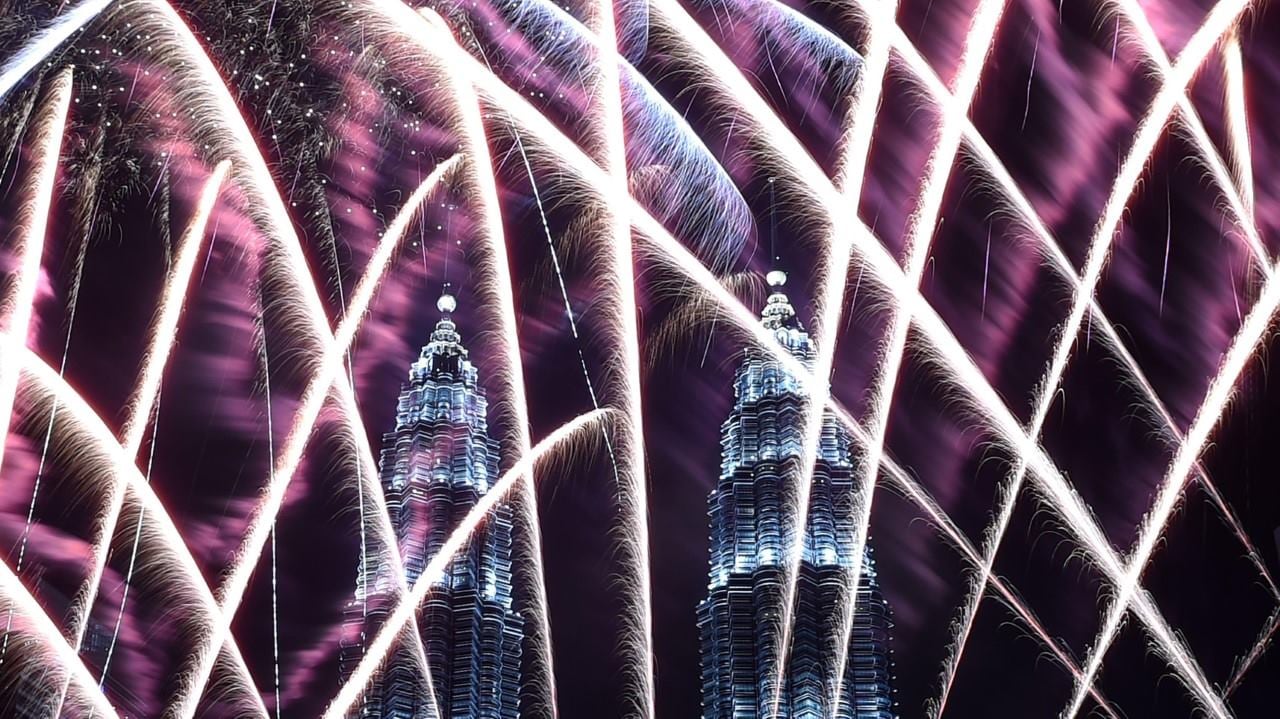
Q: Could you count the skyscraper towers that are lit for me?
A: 2